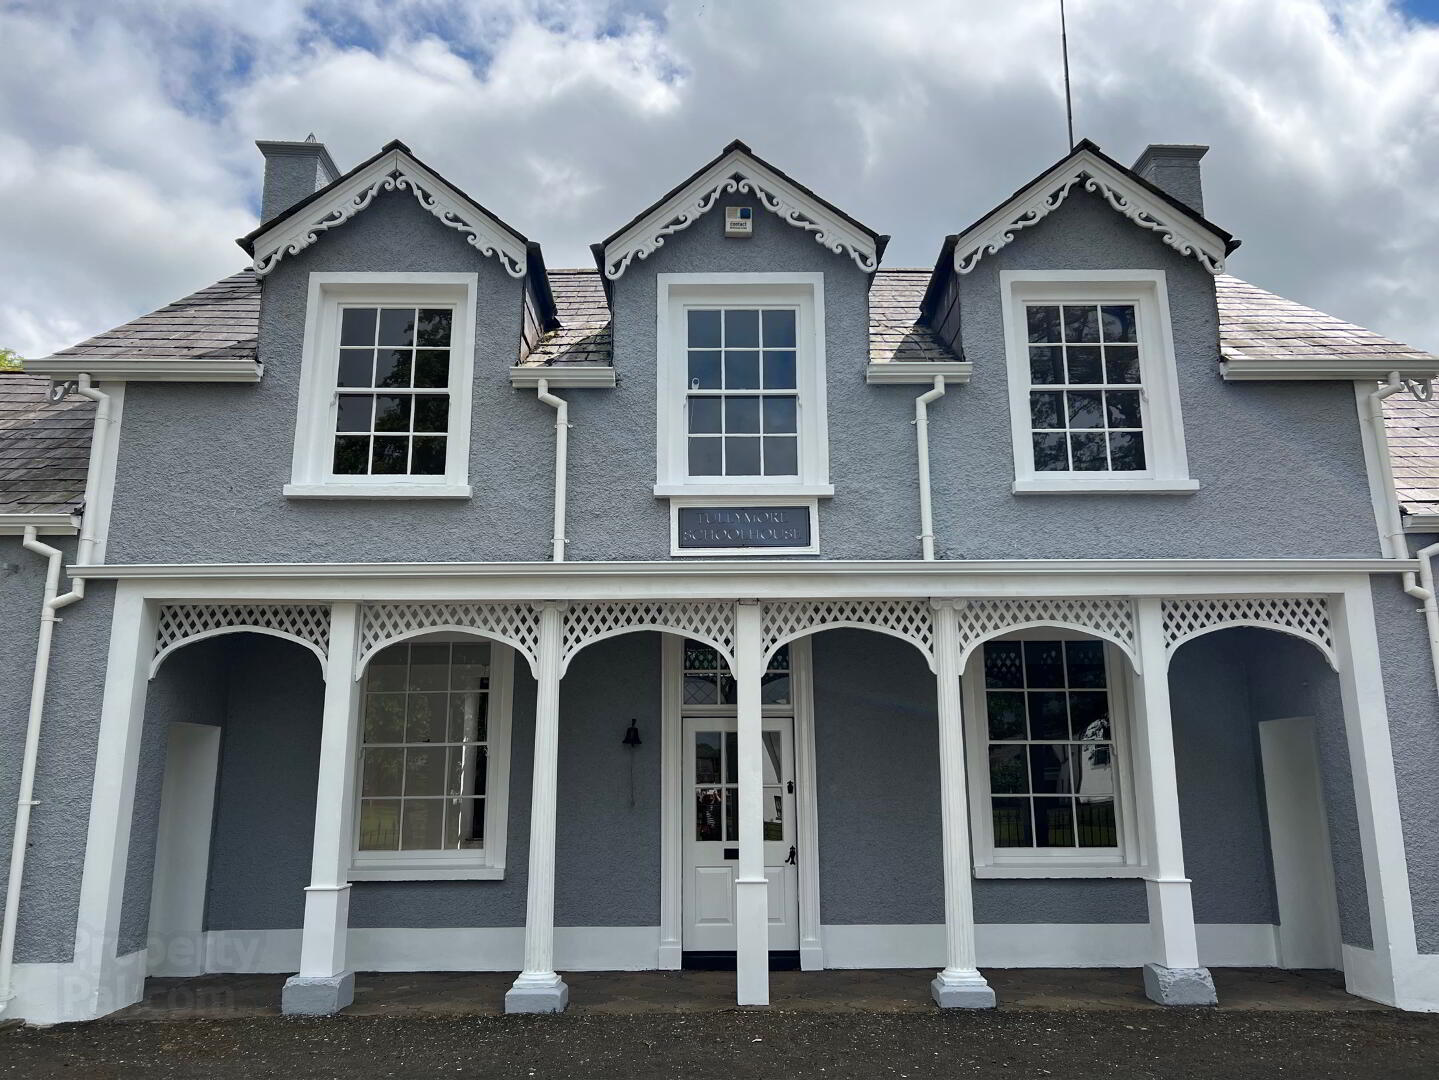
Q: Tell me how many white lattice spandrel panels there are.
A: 6